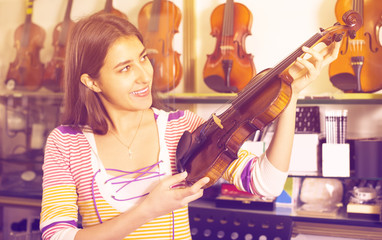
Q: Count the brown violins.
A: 7